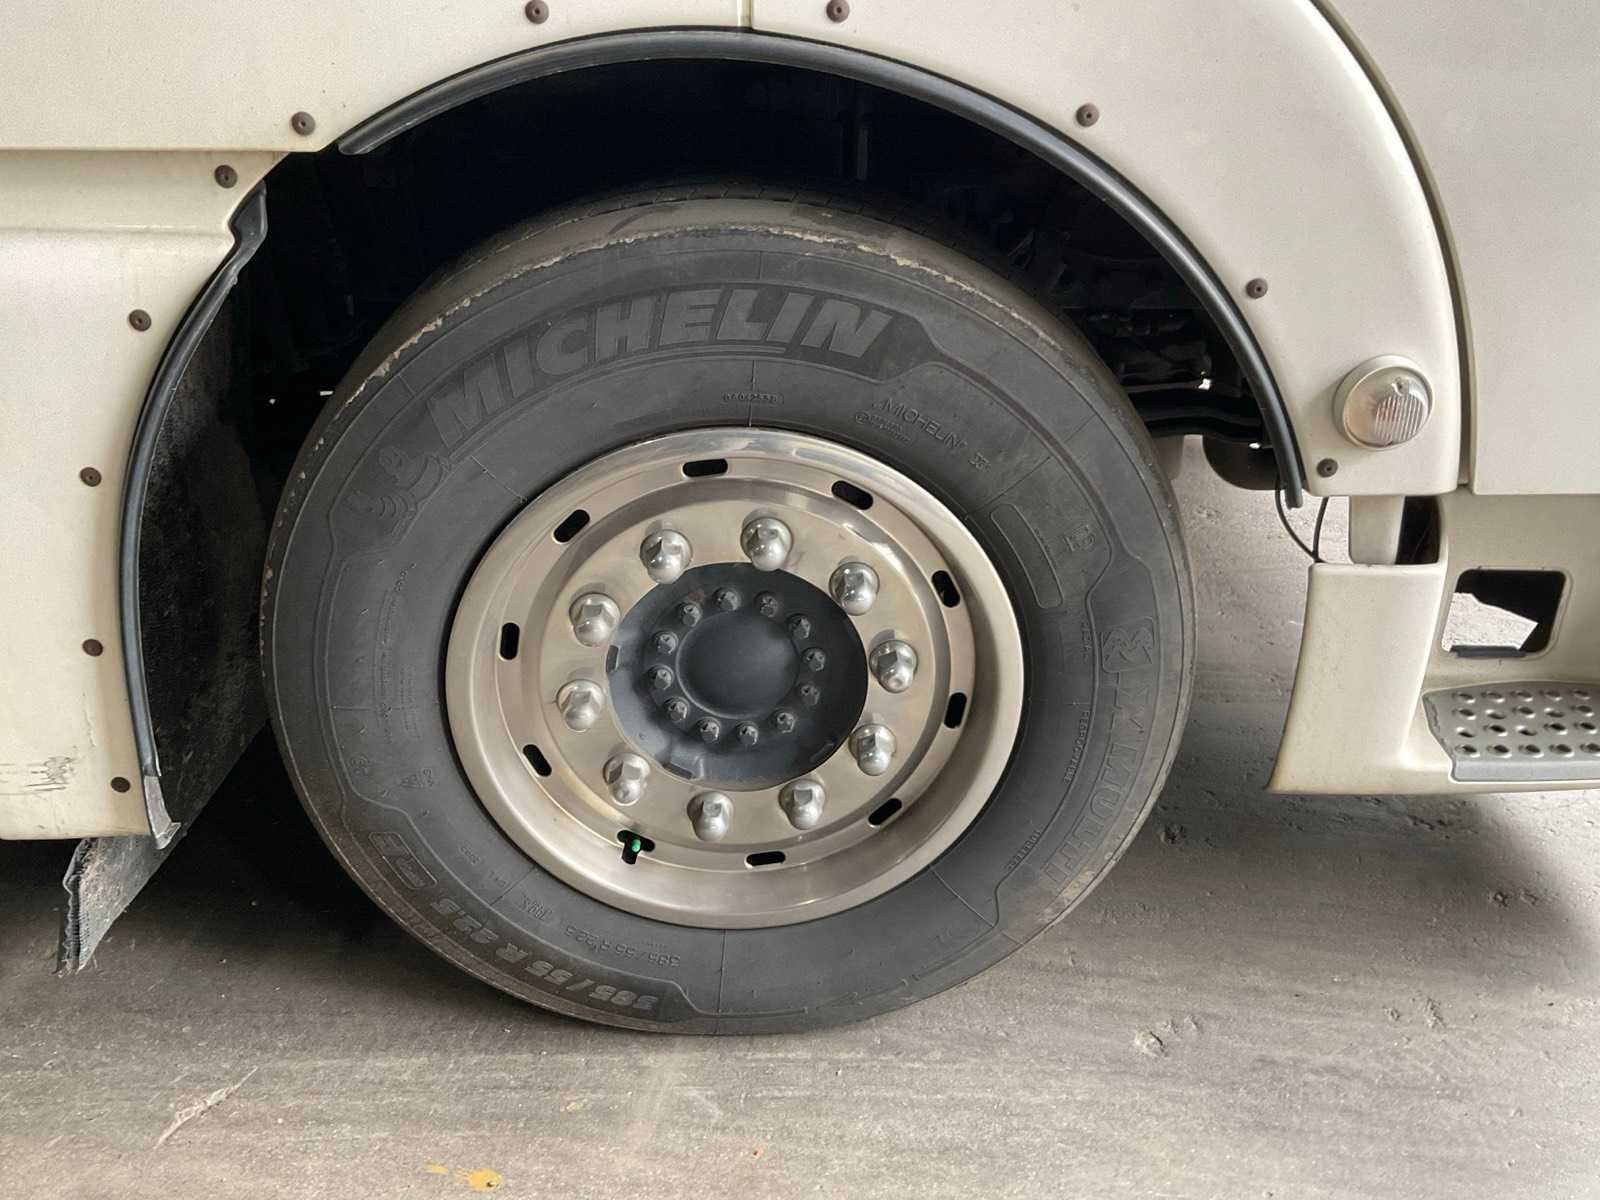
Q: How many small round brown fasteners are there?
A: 11